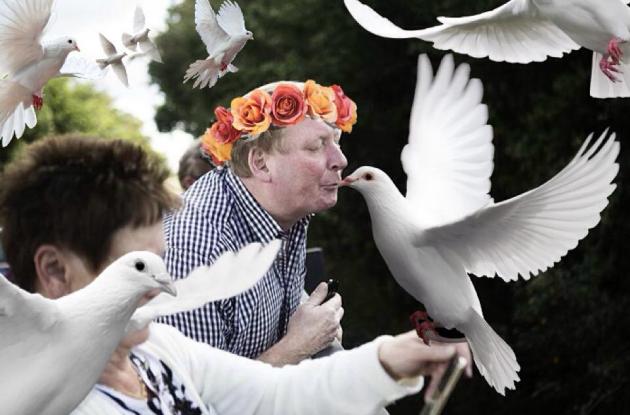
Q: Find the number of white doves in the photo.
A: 7